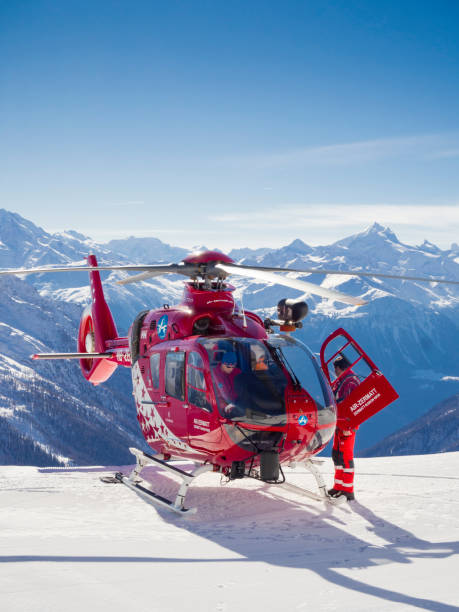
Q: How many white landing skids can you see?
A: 2